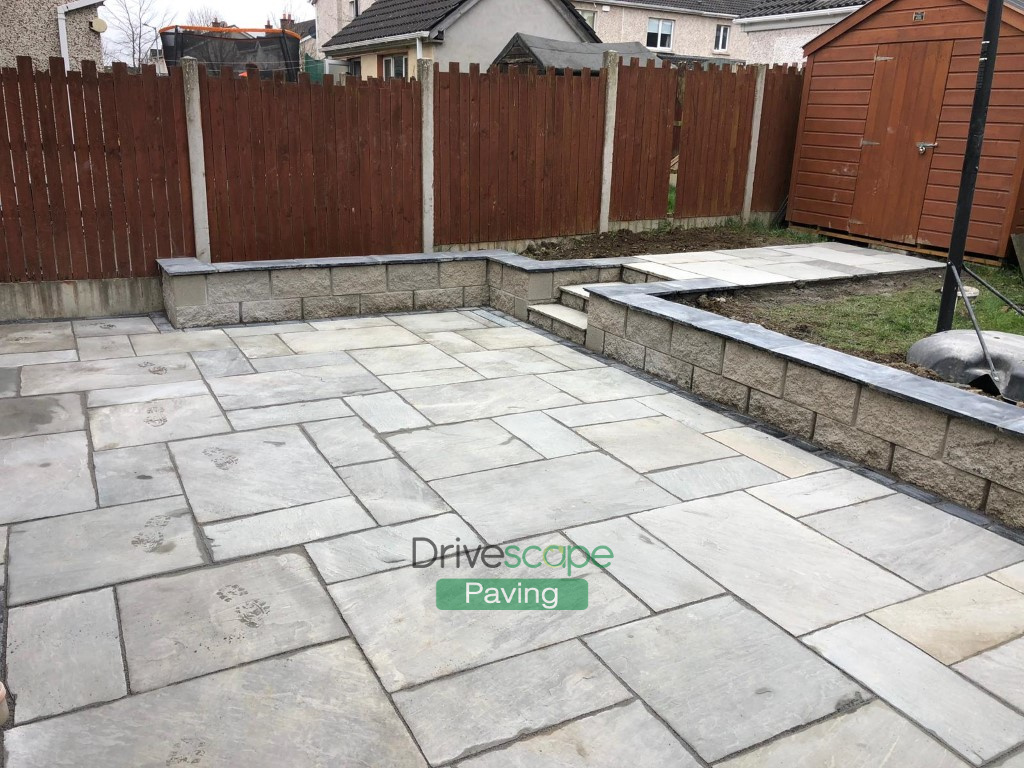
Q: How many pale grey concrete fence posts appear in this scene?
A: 4